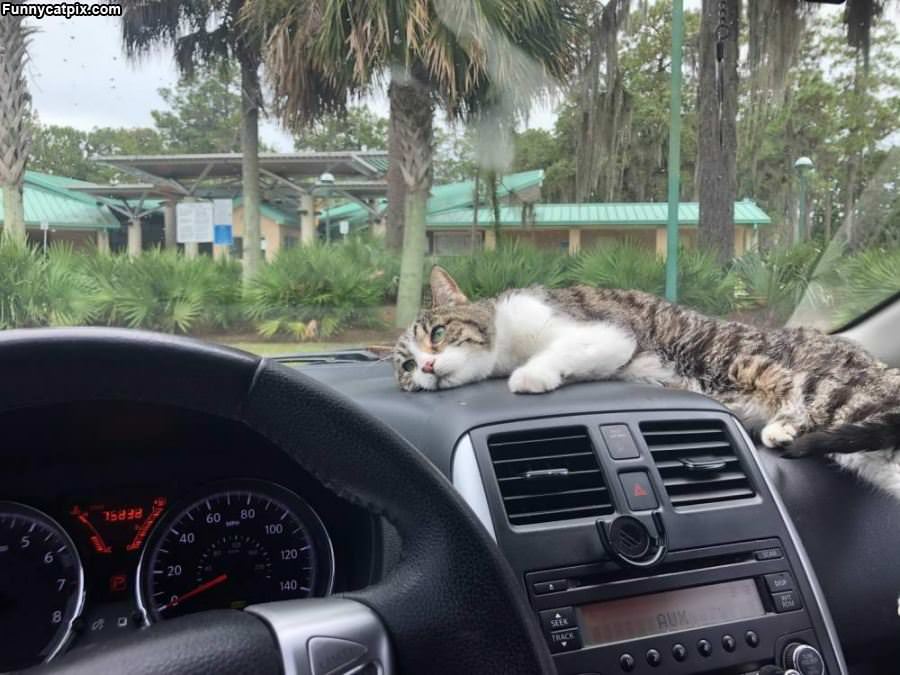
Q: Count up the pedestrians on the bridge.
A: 0